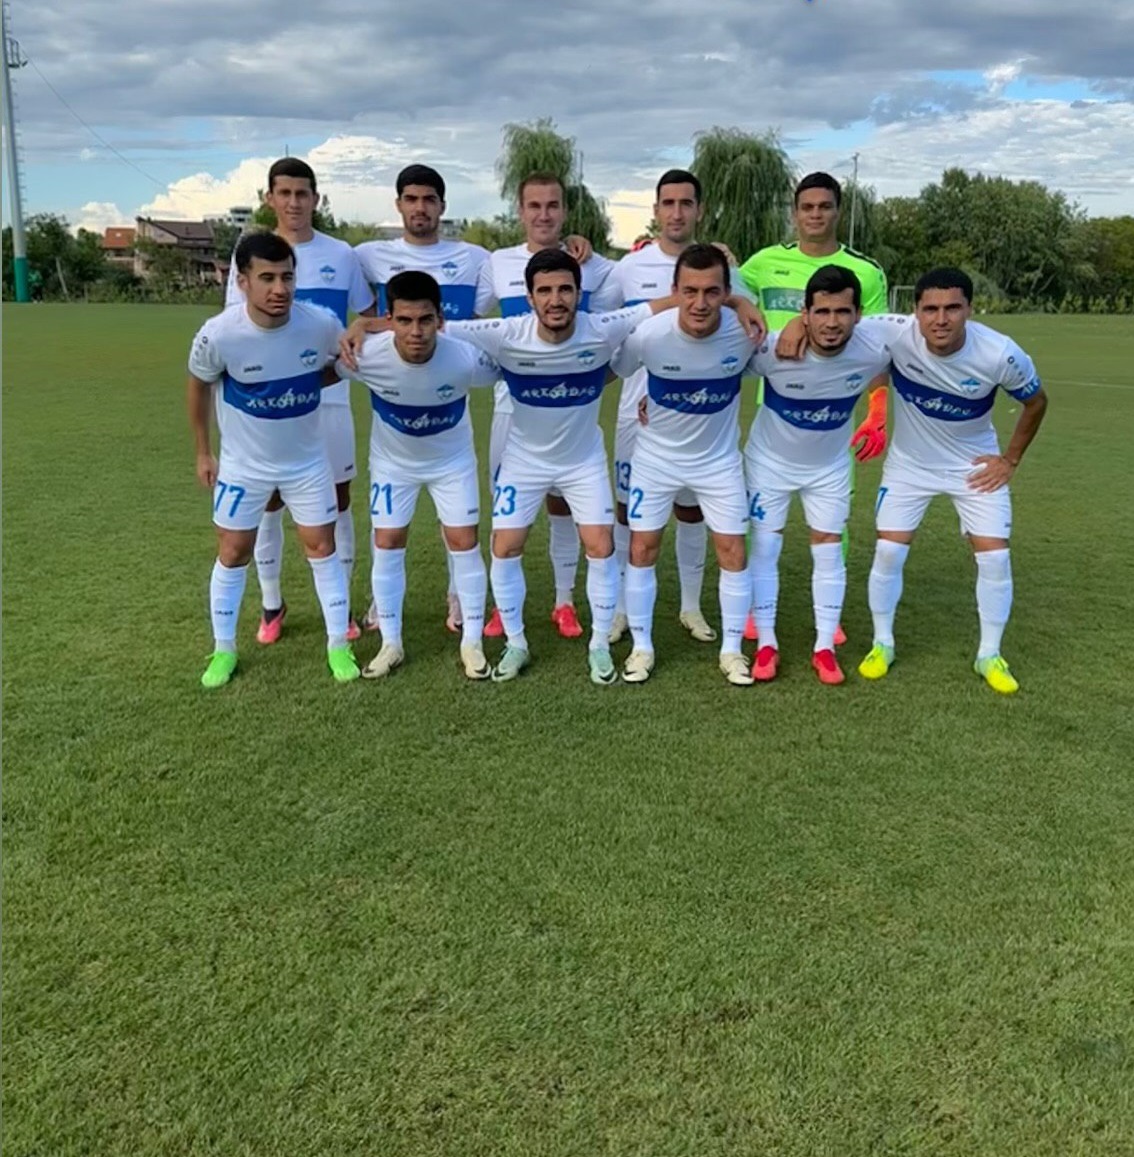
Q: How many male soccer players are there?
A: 11